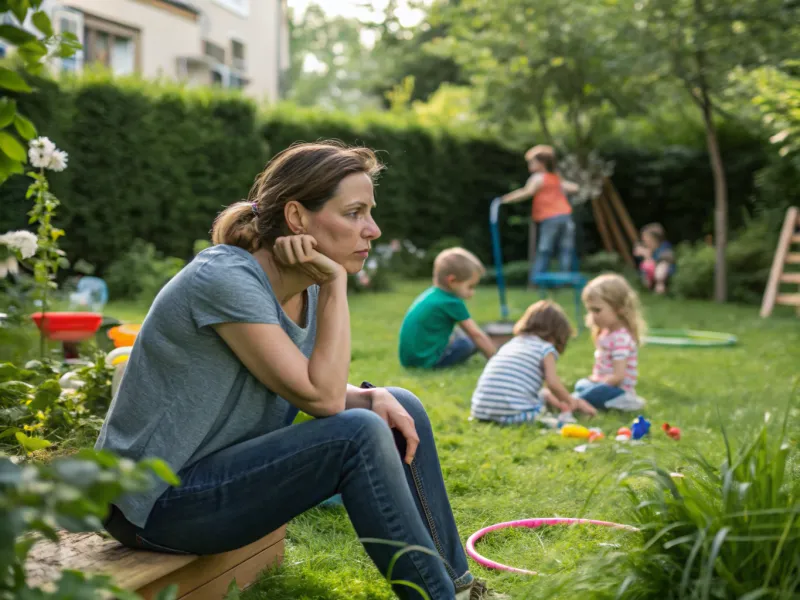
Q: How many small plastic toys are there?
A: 5